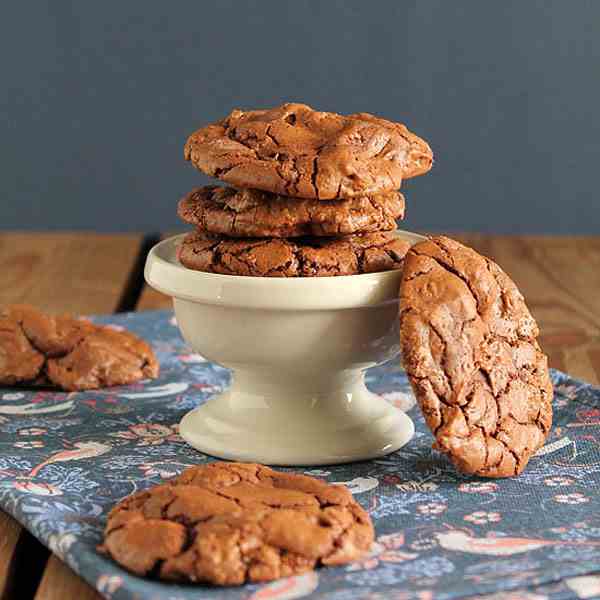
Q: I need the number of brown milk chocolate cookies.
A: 6